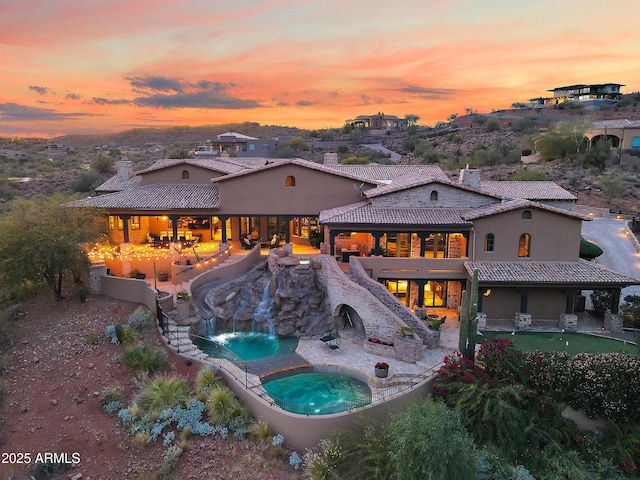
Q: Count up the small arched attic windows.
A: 4